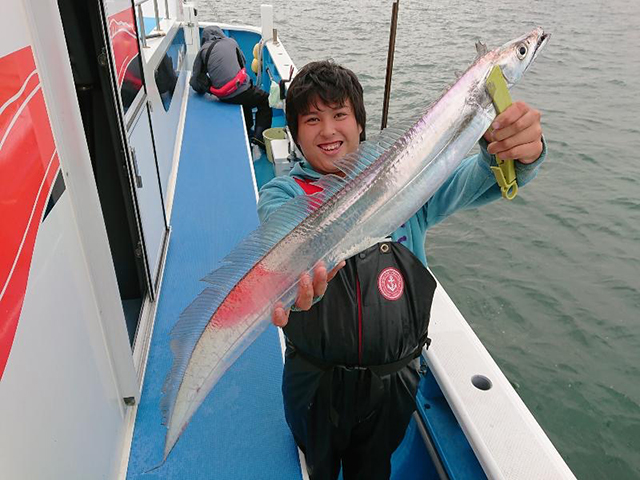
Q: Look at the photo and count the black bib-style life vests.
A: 1